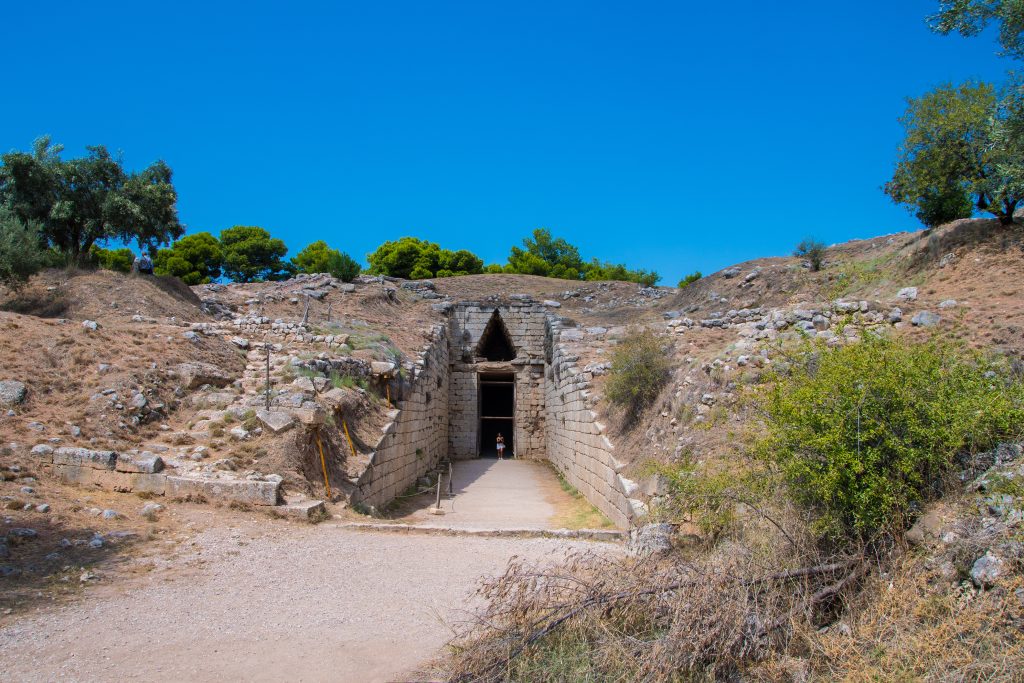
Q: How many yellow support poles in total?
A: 3